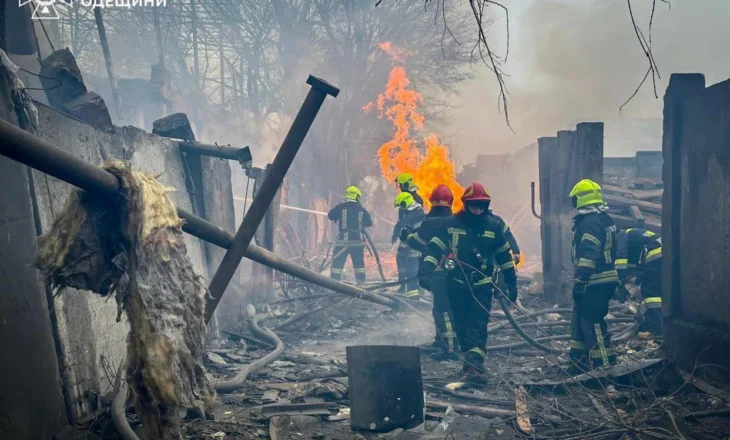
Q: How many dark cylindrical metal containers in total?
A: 1